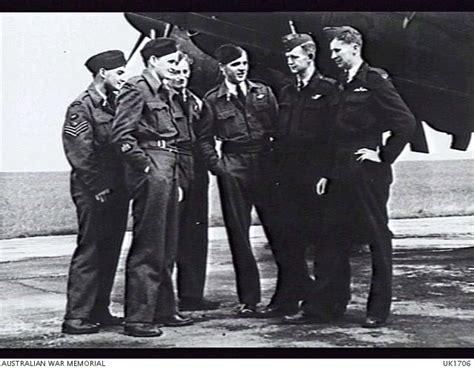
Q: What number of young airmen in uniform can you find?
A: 6